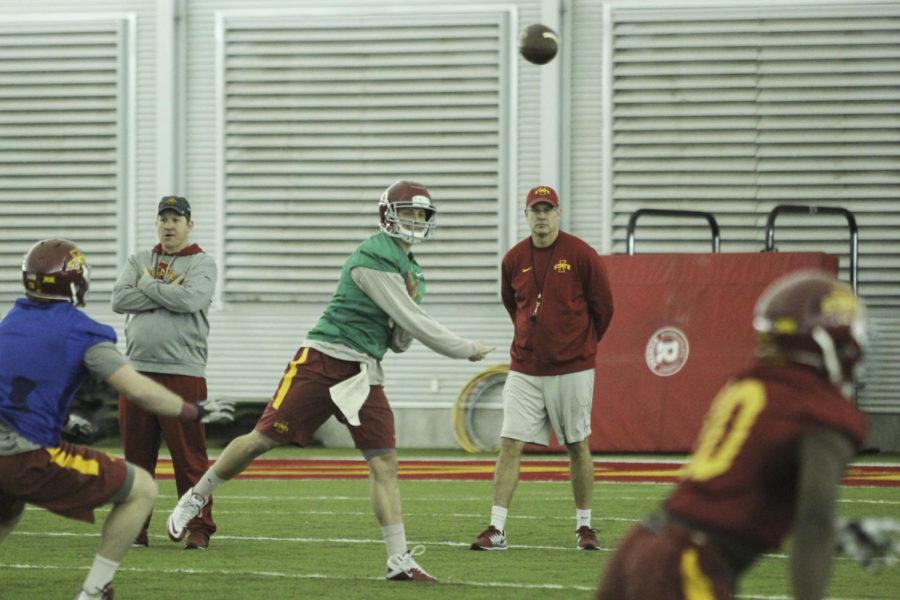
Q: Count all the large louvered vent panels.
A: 3